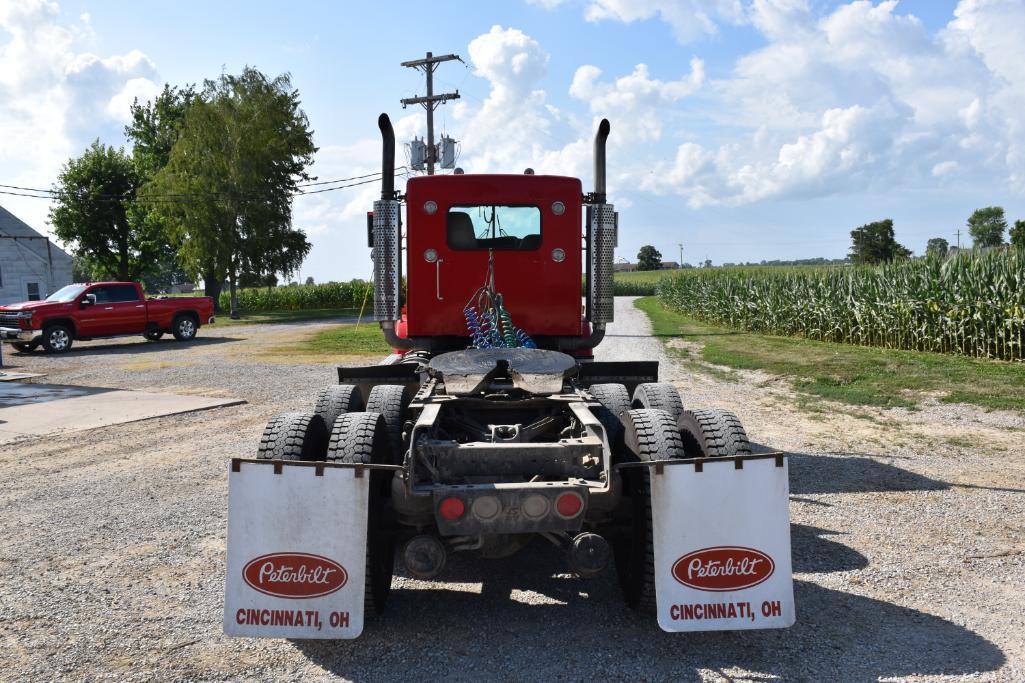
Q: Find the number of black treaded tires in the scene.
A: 8